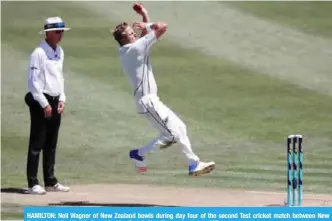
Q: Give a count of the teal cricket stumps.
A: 3